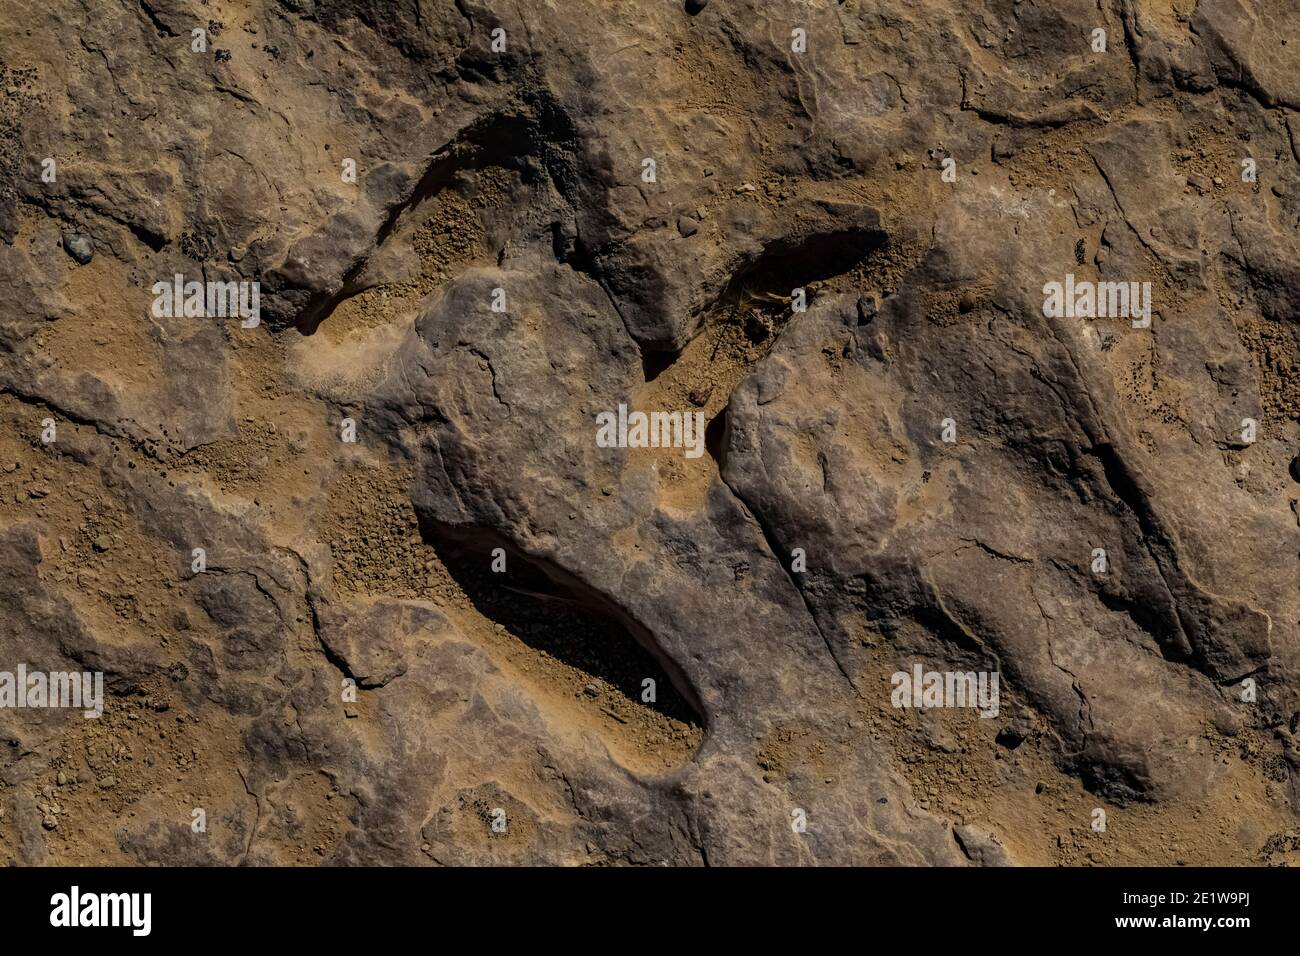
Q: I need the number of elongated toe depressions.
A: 3